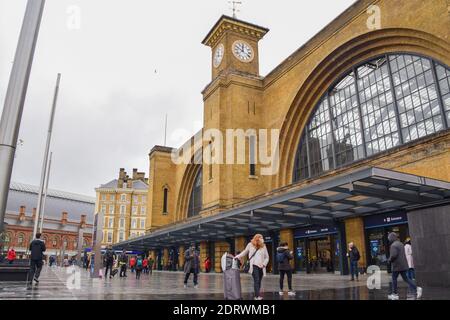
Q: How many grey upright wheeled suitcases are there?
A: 1